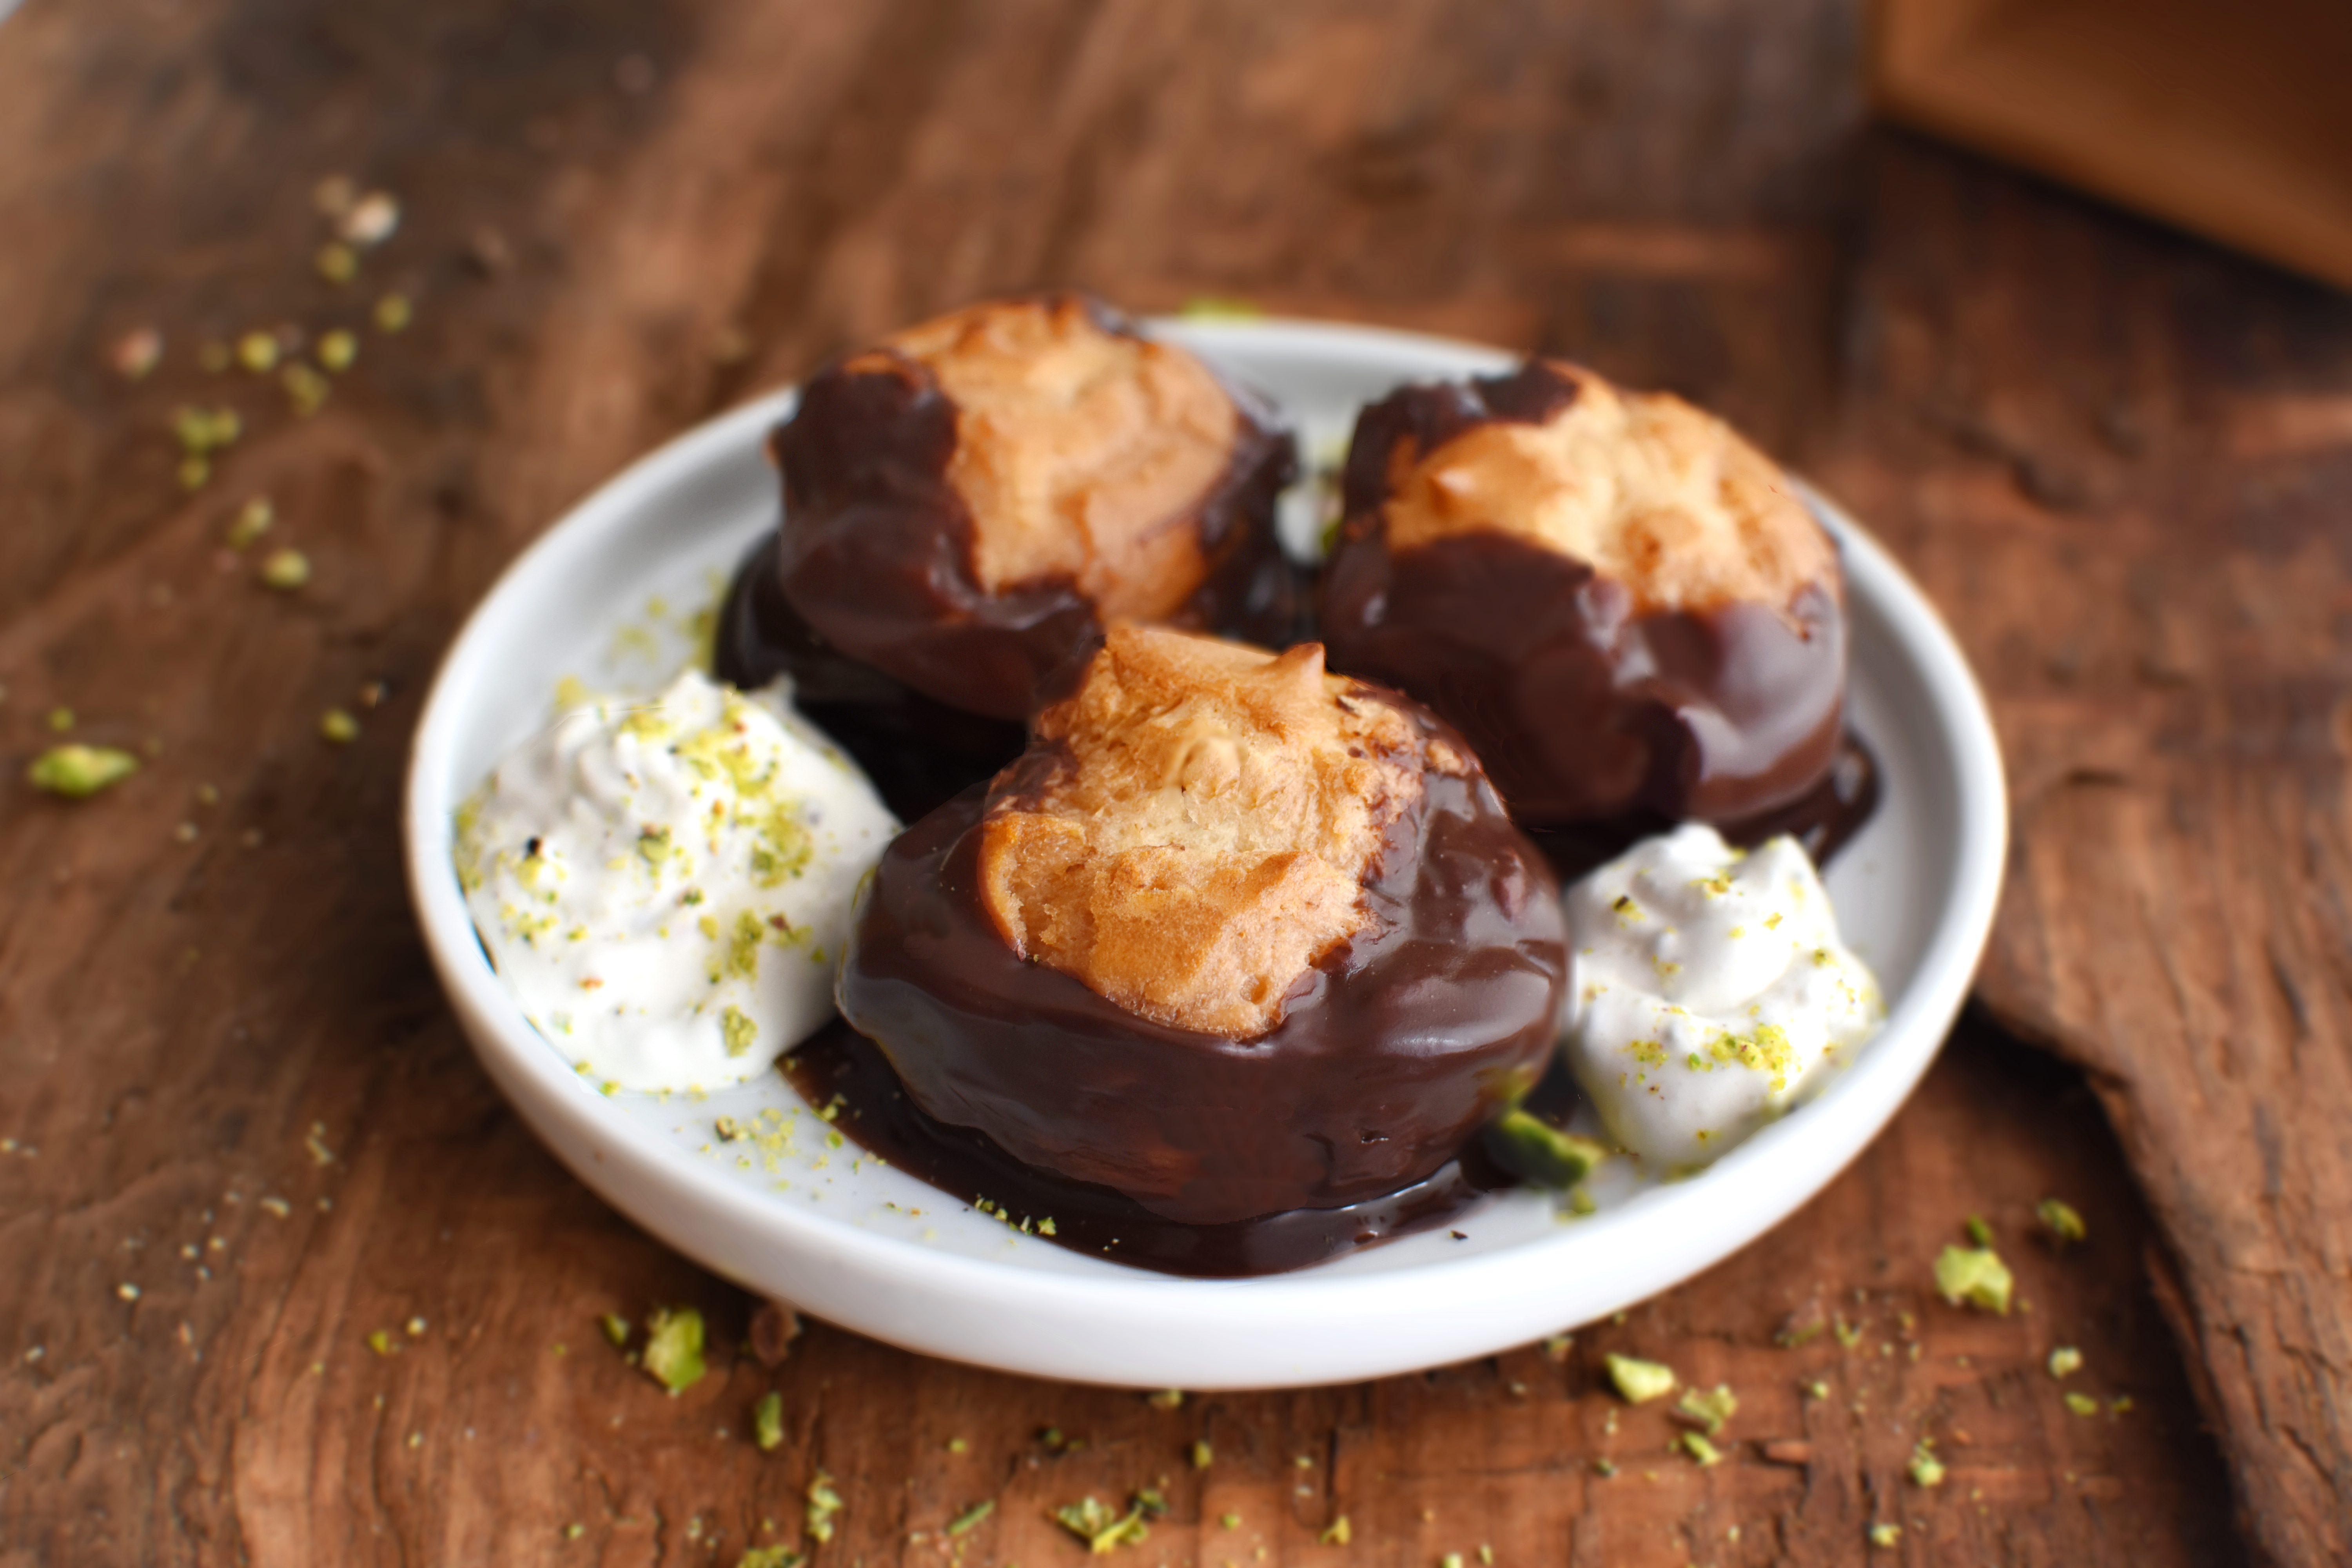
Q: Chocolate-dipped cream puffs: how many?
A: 3